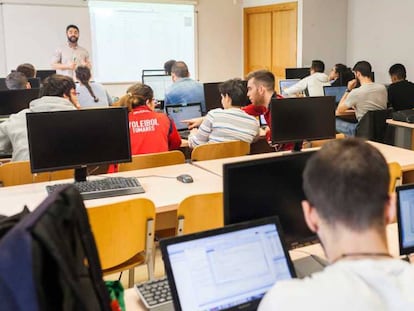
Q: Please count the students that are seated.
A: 14